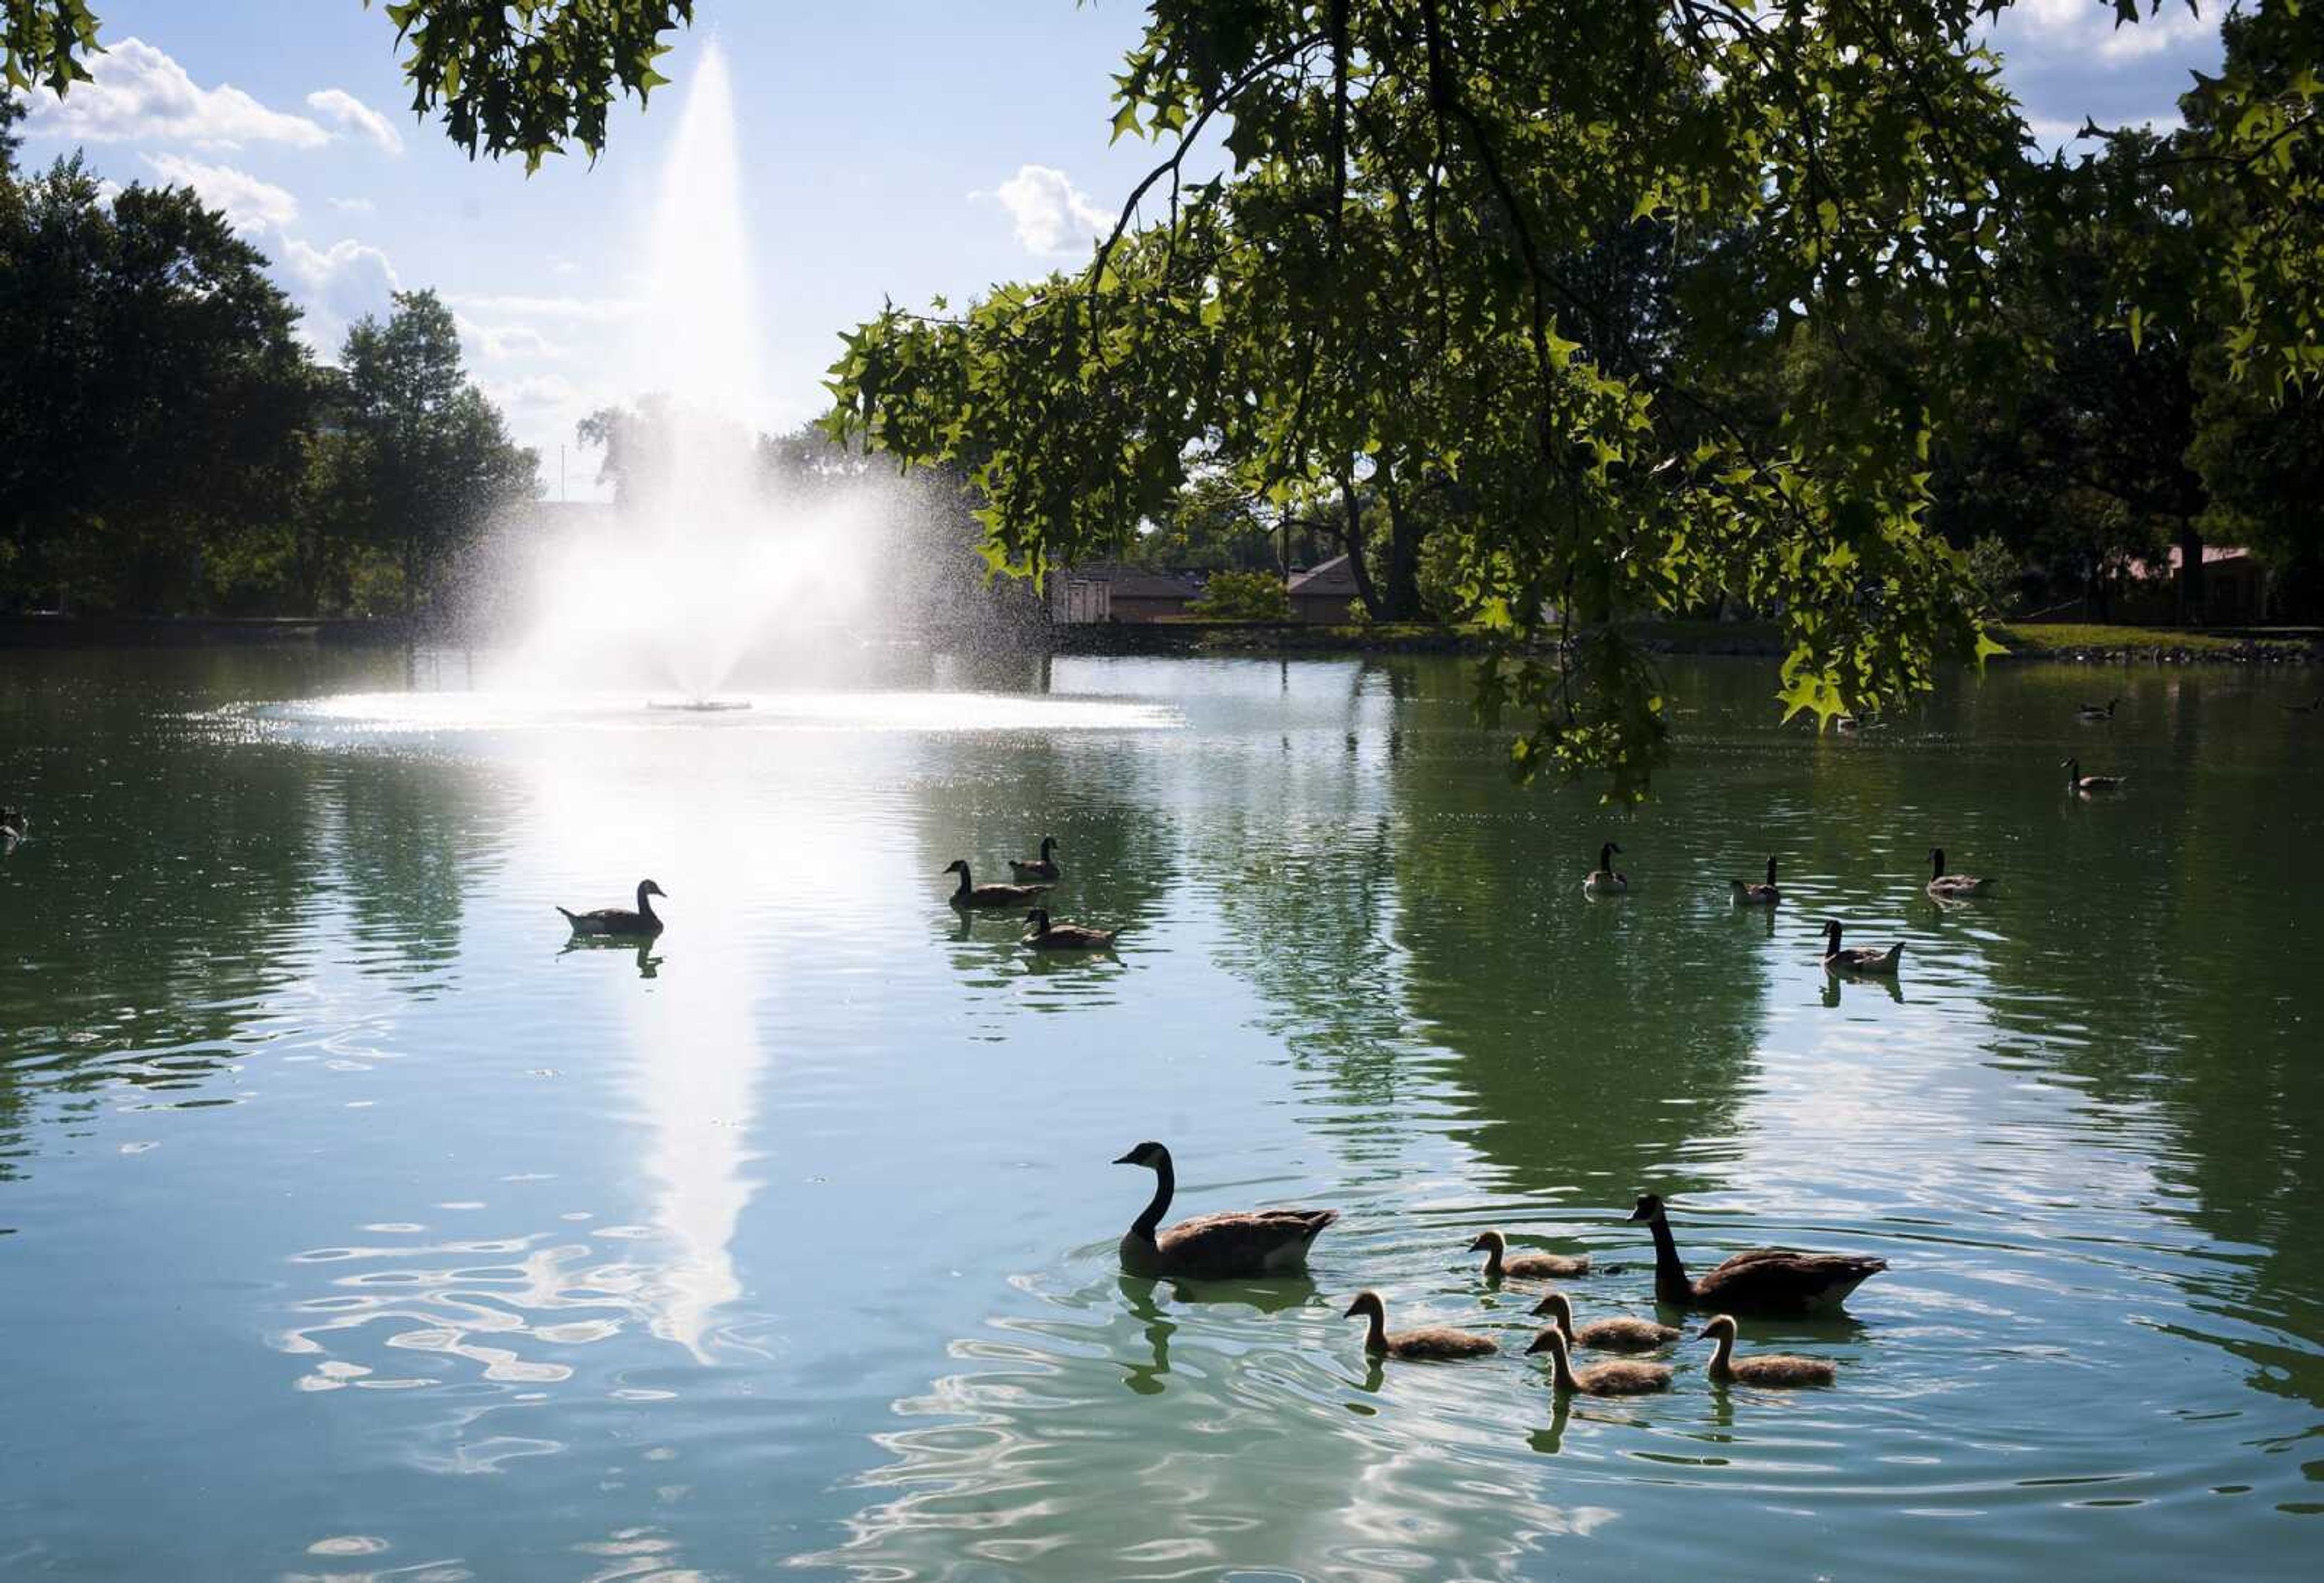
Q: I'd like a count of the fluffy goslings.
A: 5